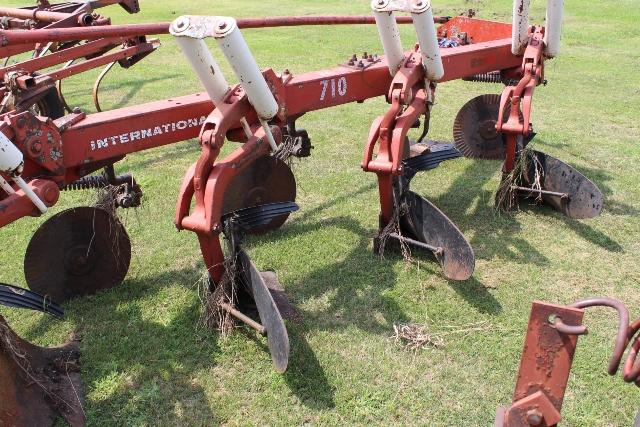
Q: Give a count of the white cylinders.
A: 7